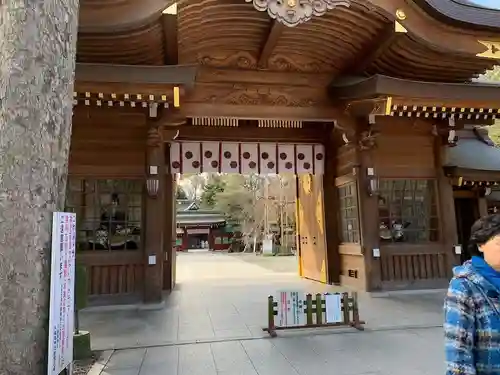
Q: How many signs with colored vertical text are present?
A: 2